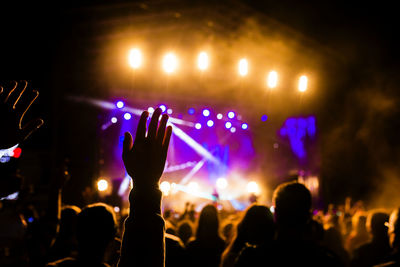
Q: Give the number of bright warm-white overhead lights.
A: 6